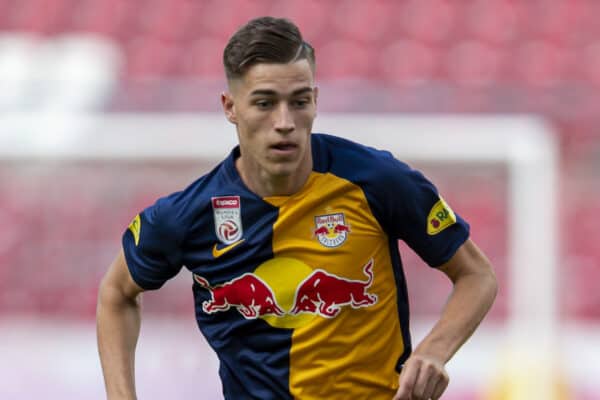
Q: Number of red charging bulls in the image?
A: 4